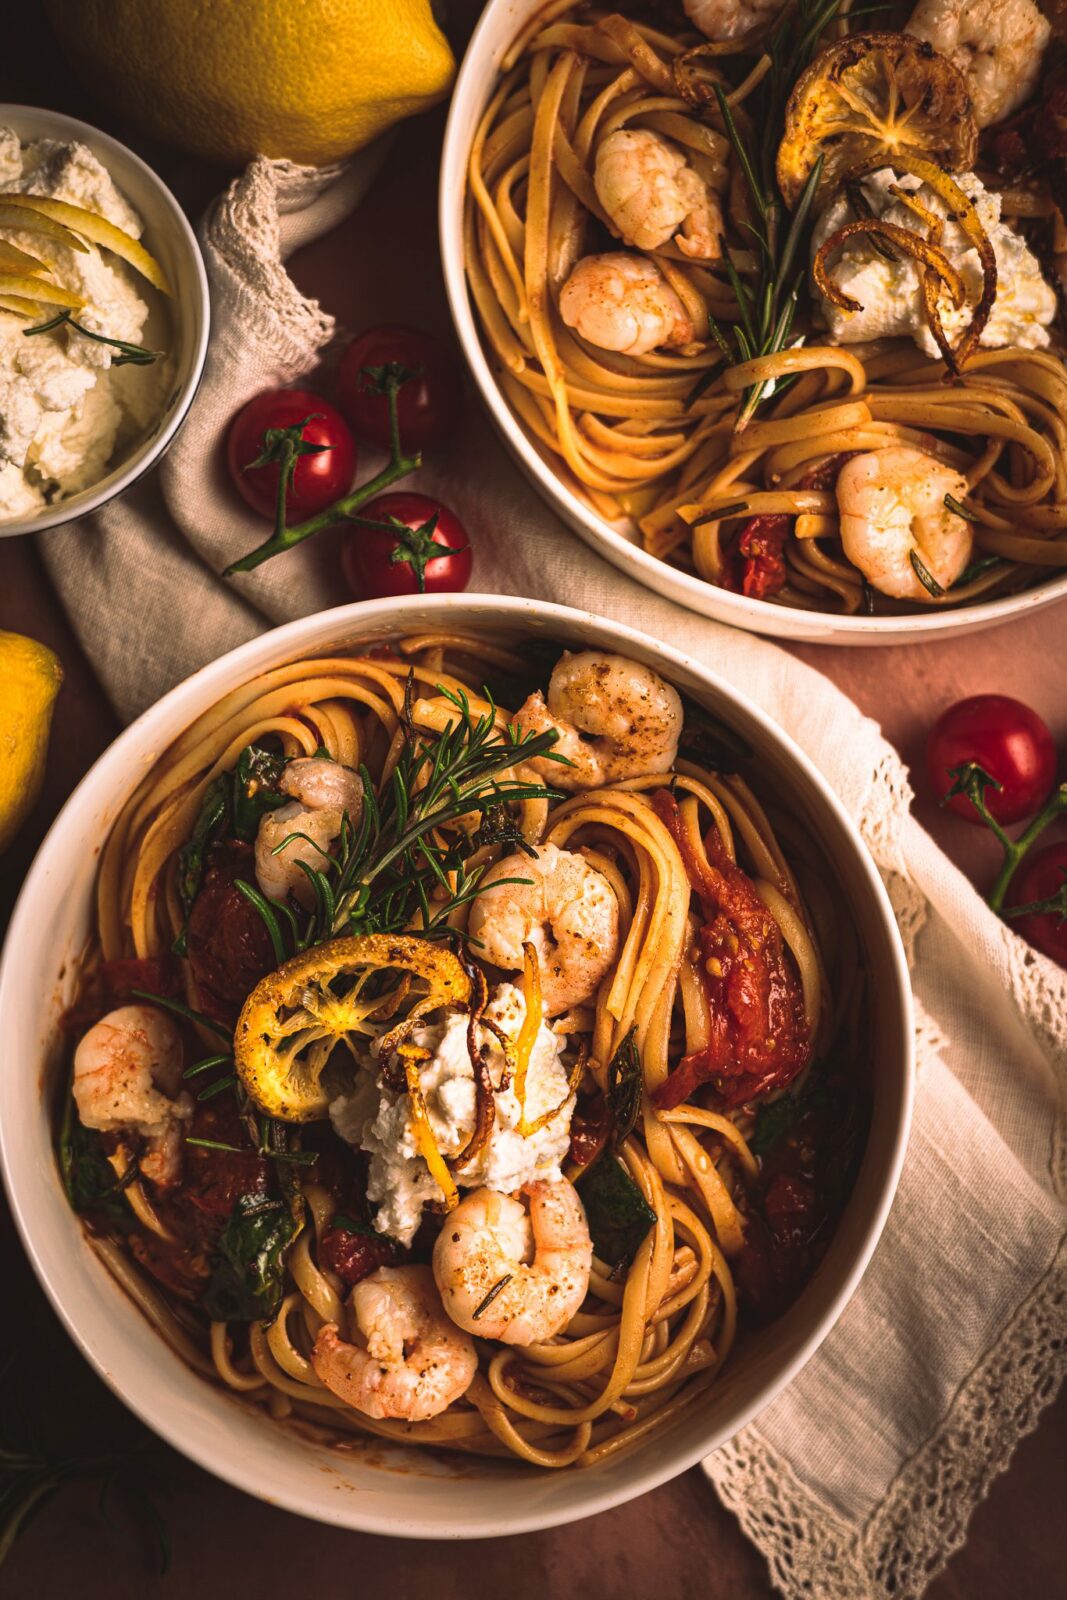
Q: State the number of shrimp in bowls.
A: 11